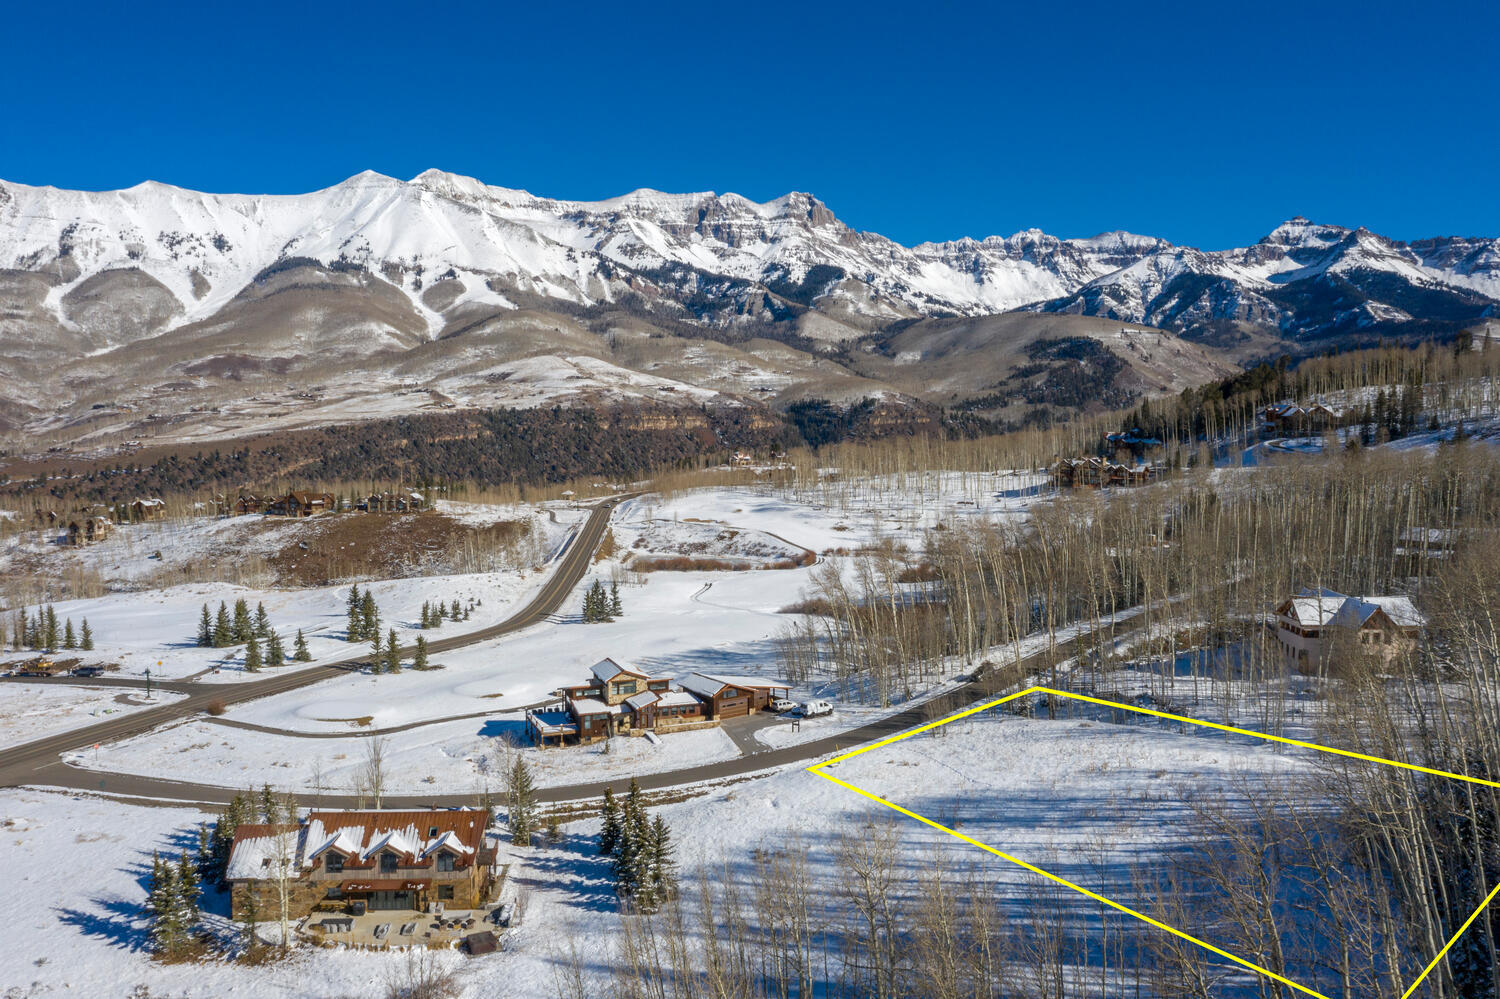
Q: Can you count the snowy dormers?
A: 3